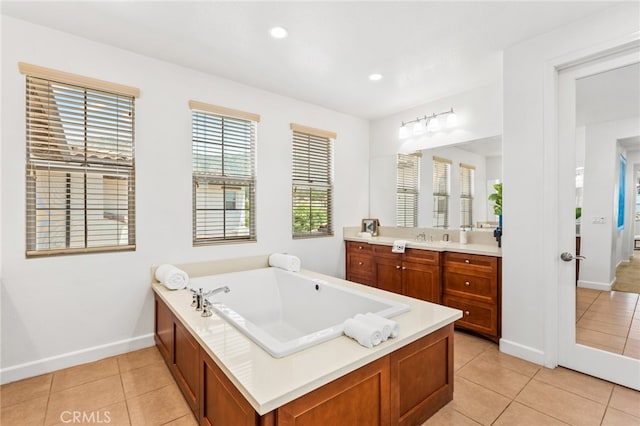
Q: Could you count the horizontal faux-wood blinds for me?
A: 3